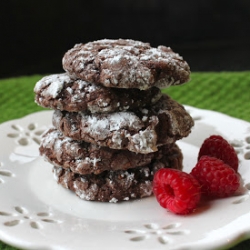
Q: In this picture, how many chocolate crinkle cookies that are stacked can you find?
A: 5